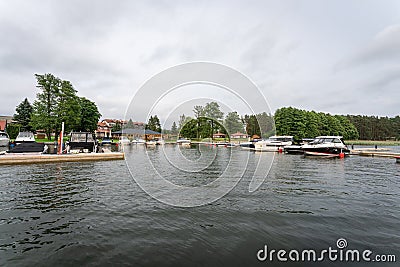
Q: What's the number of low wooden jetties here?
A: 2